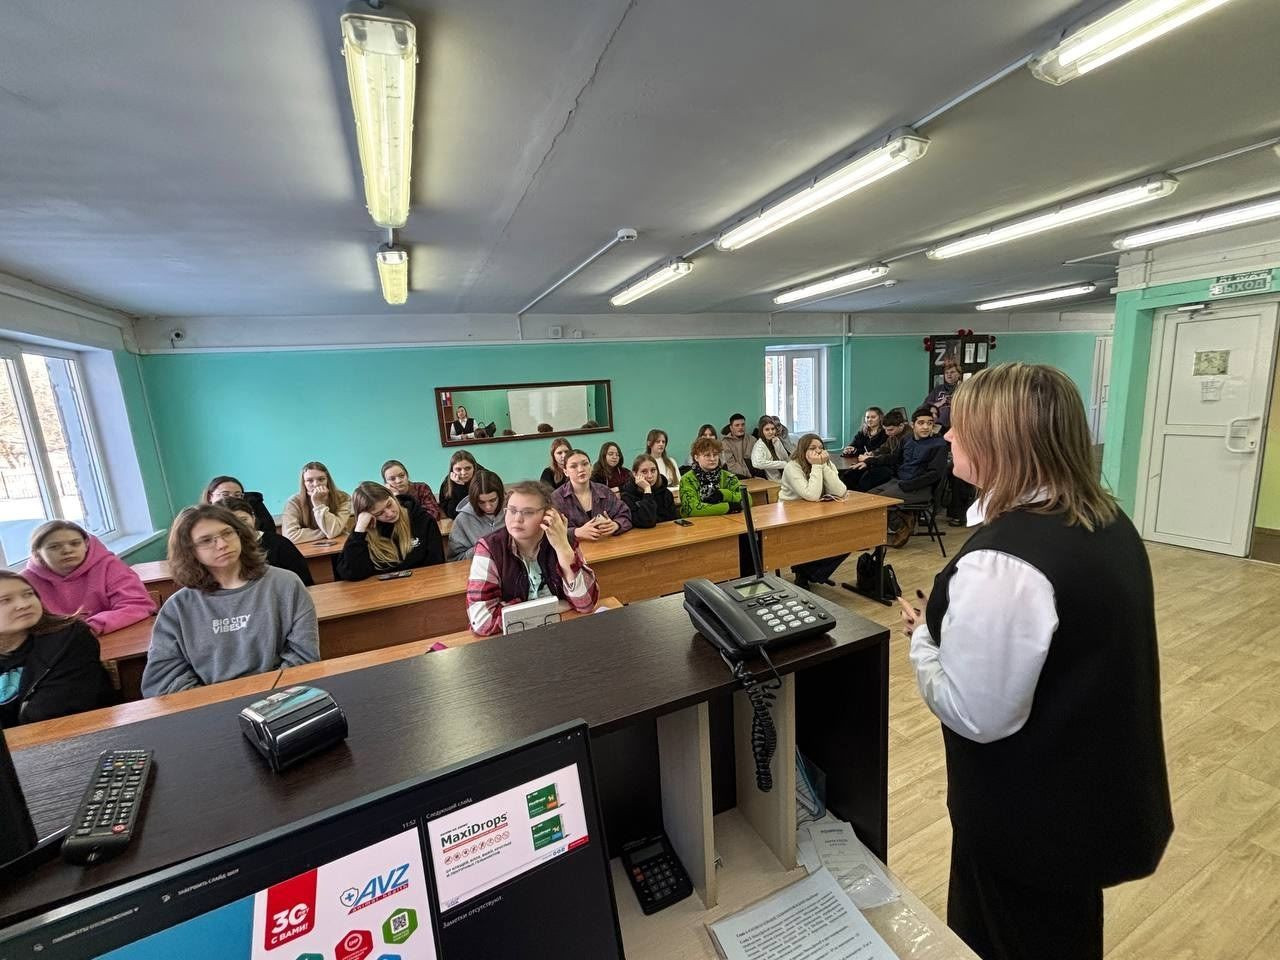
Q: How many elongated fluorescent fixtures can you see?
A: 9